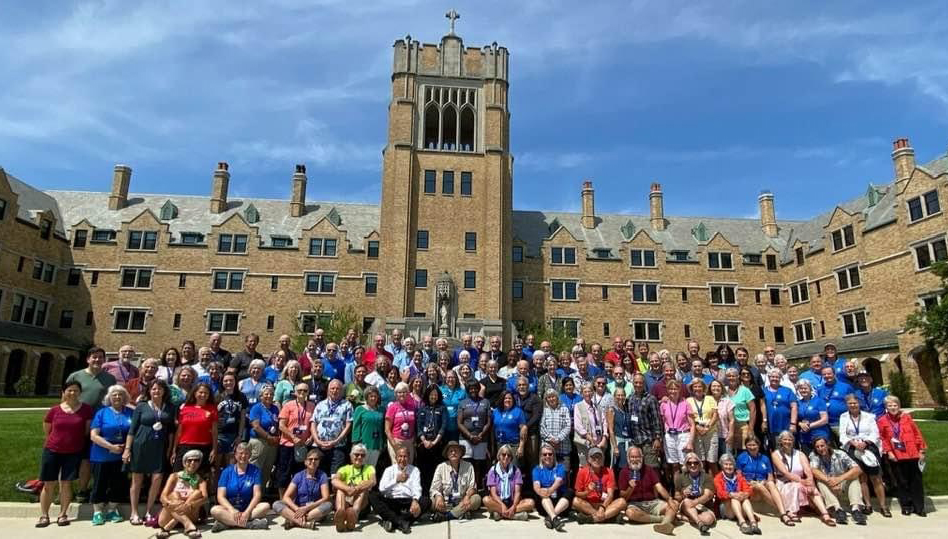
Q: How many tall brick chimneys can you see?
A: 7